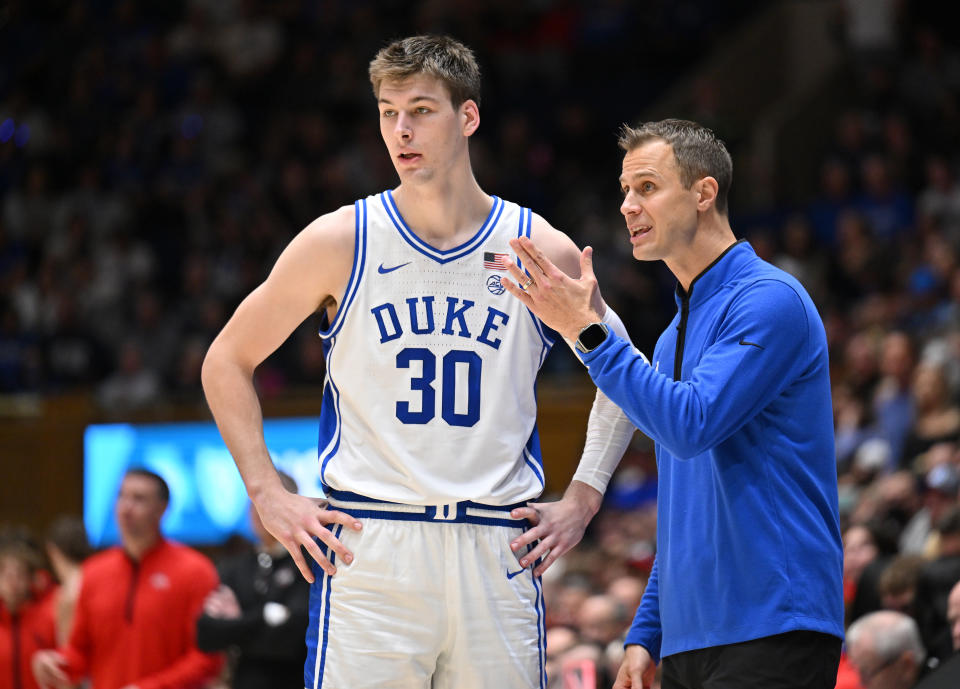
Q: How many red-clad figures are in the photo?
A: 2